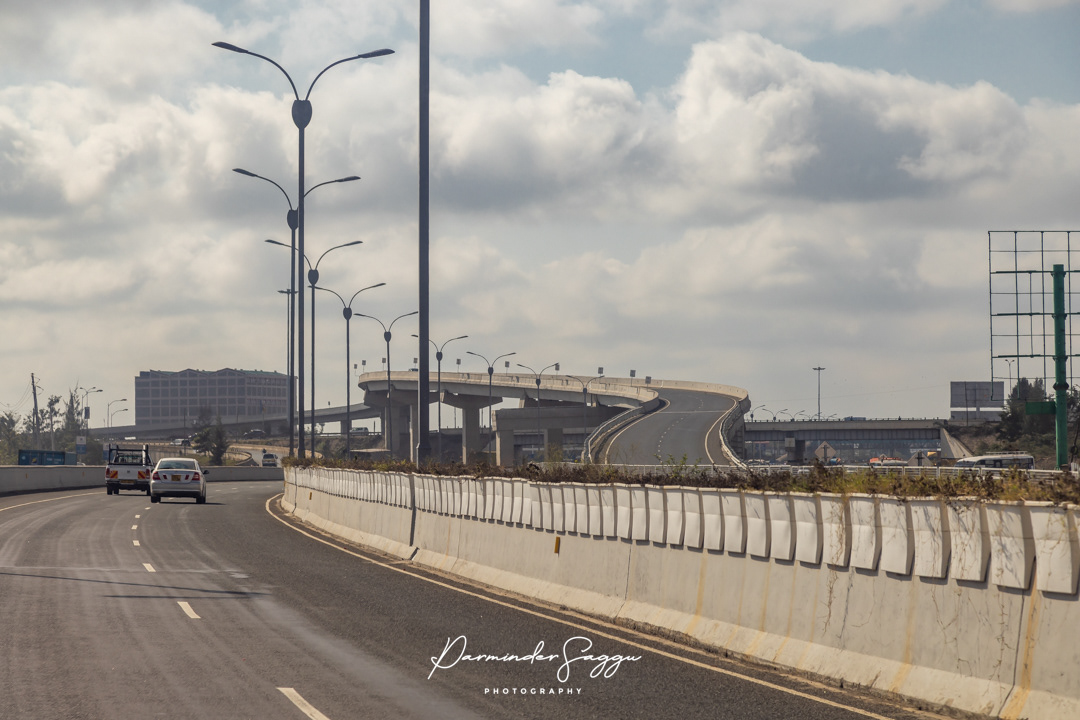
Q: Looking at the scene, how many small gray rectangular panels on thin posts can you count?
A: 10